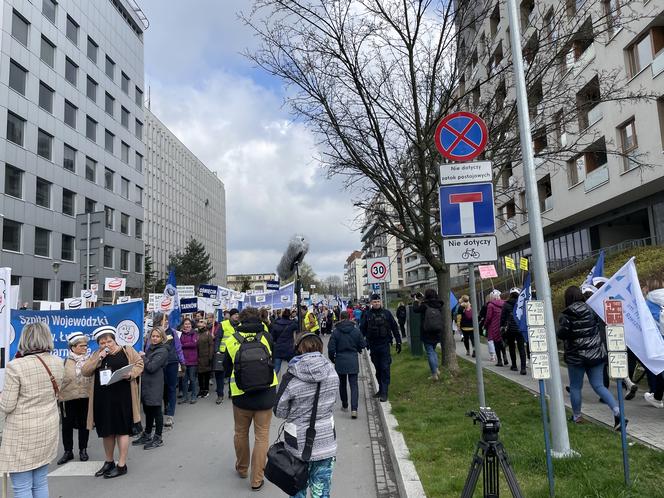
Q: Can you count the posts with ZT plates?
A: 2